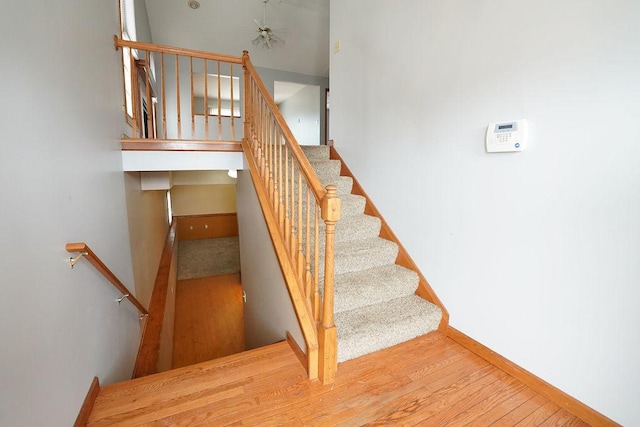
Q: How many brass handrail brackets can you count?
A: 3